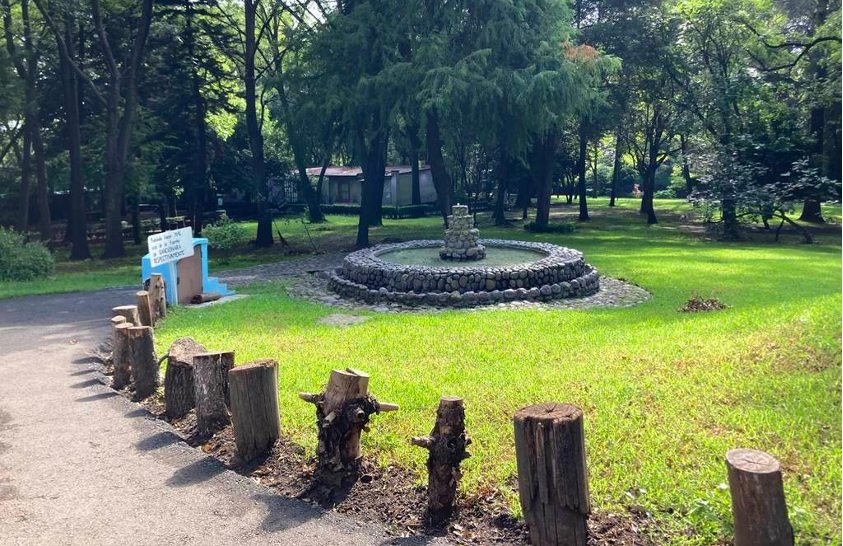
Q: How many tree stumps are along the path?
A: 13